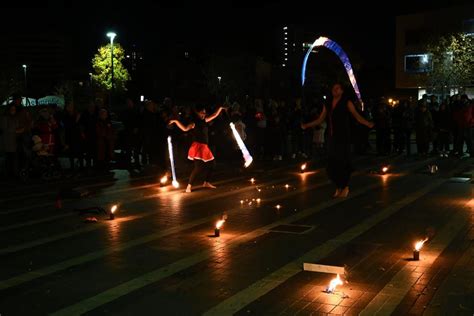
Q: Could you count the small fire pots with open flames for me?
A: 7